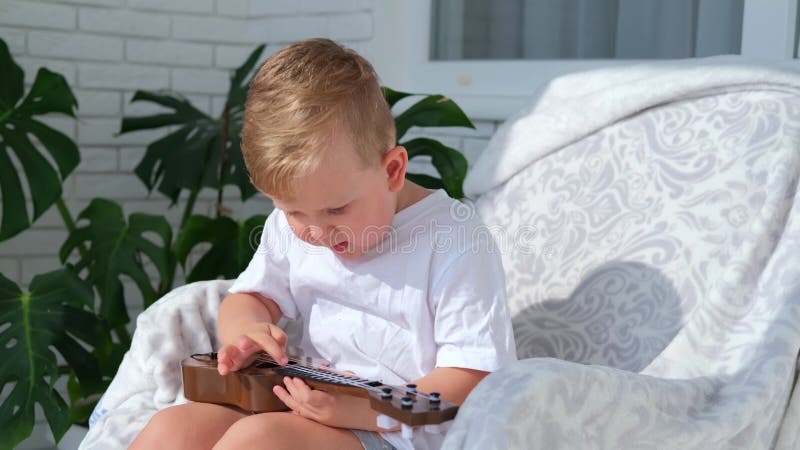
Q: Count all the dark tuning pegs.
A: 4